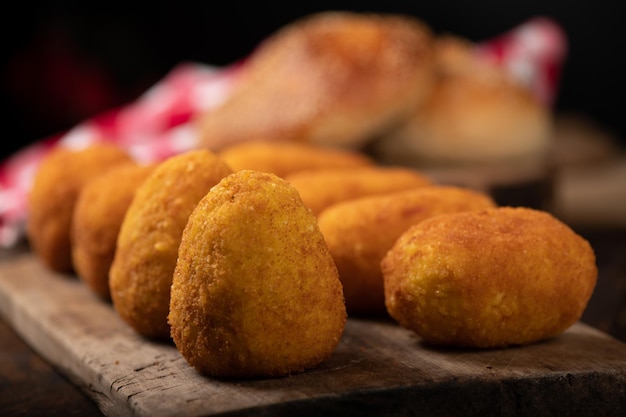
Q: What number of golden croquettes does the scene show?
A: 8